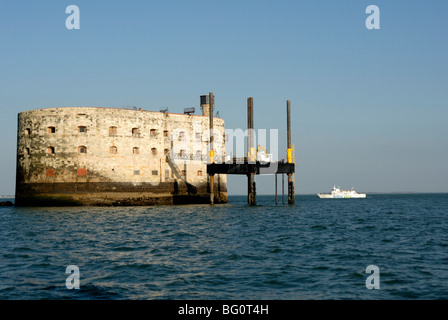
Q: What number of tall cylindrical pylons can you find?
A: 3